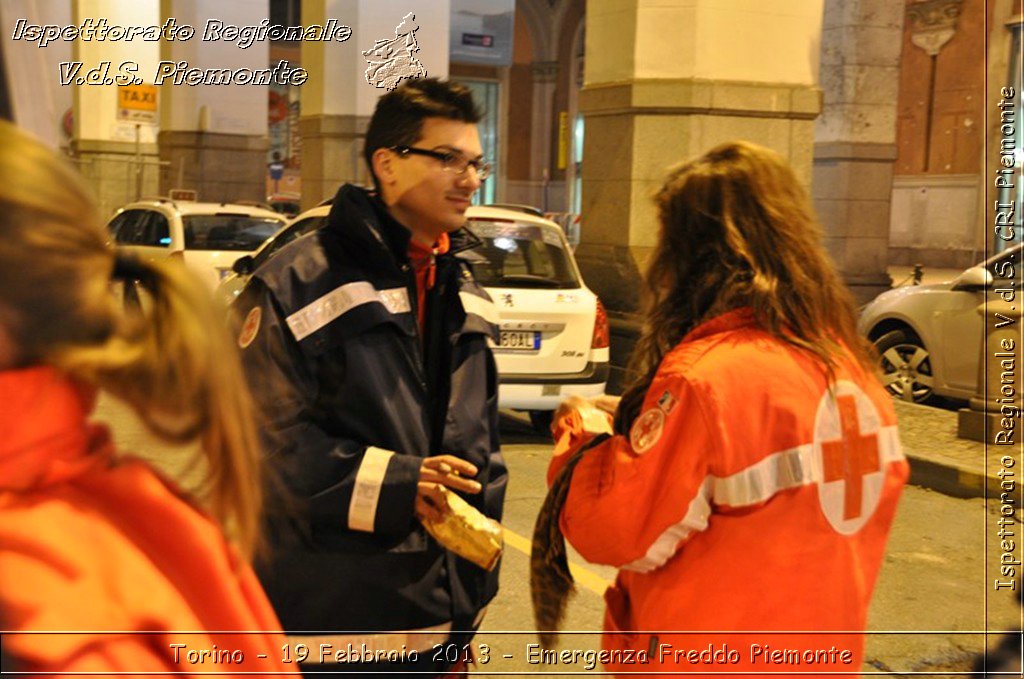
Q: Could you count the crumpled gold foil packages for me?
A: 1